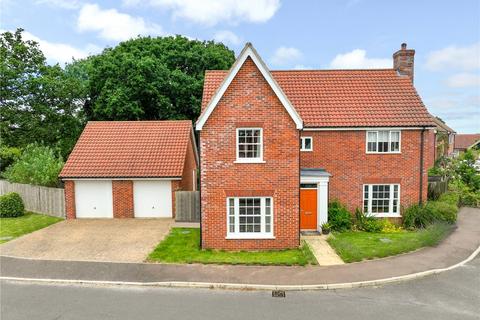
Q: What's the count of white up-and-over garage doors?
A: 2